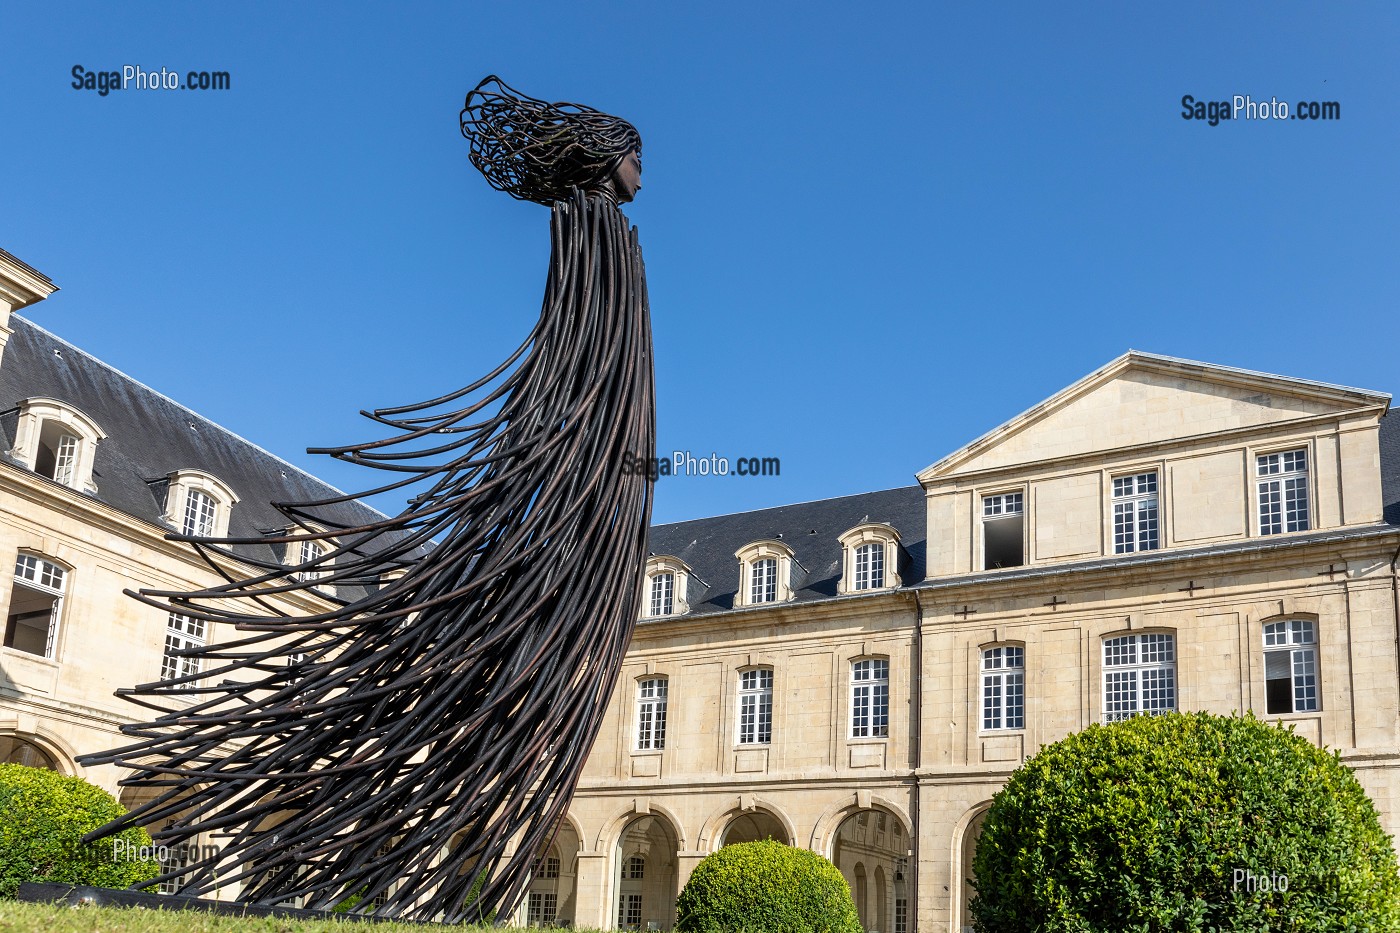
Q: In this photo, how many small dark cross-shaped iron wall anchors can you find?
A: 4